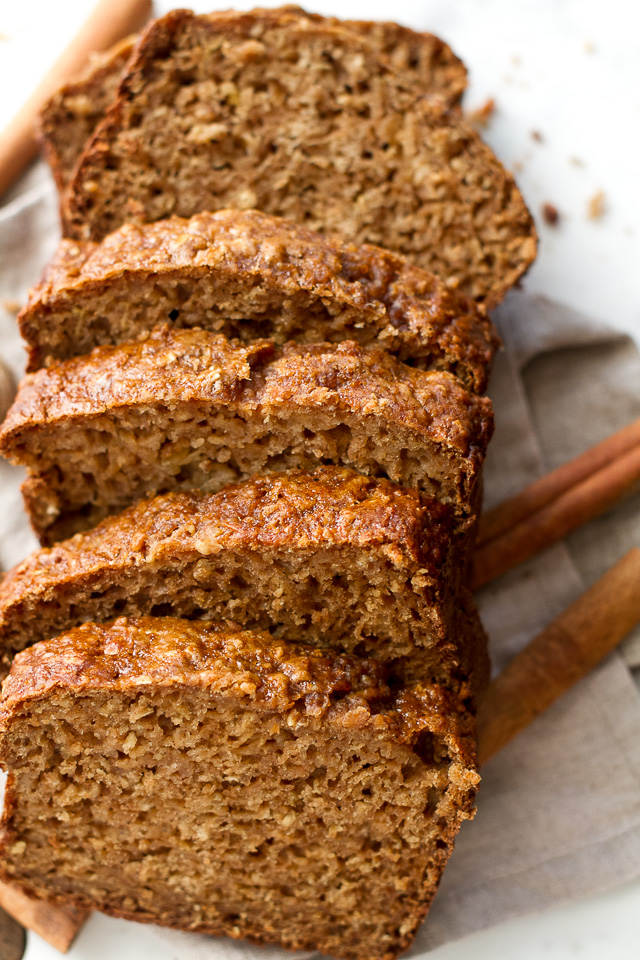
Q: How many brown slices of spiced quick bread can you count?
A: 6